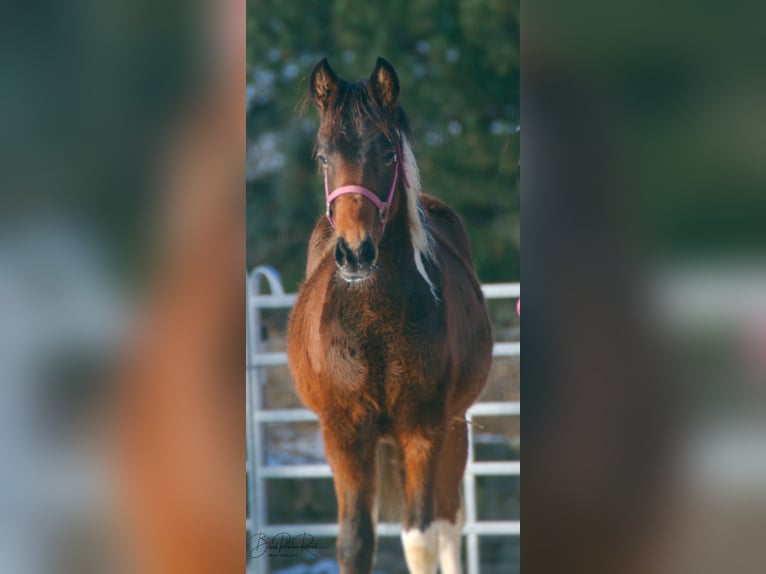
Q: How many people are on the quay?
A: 0